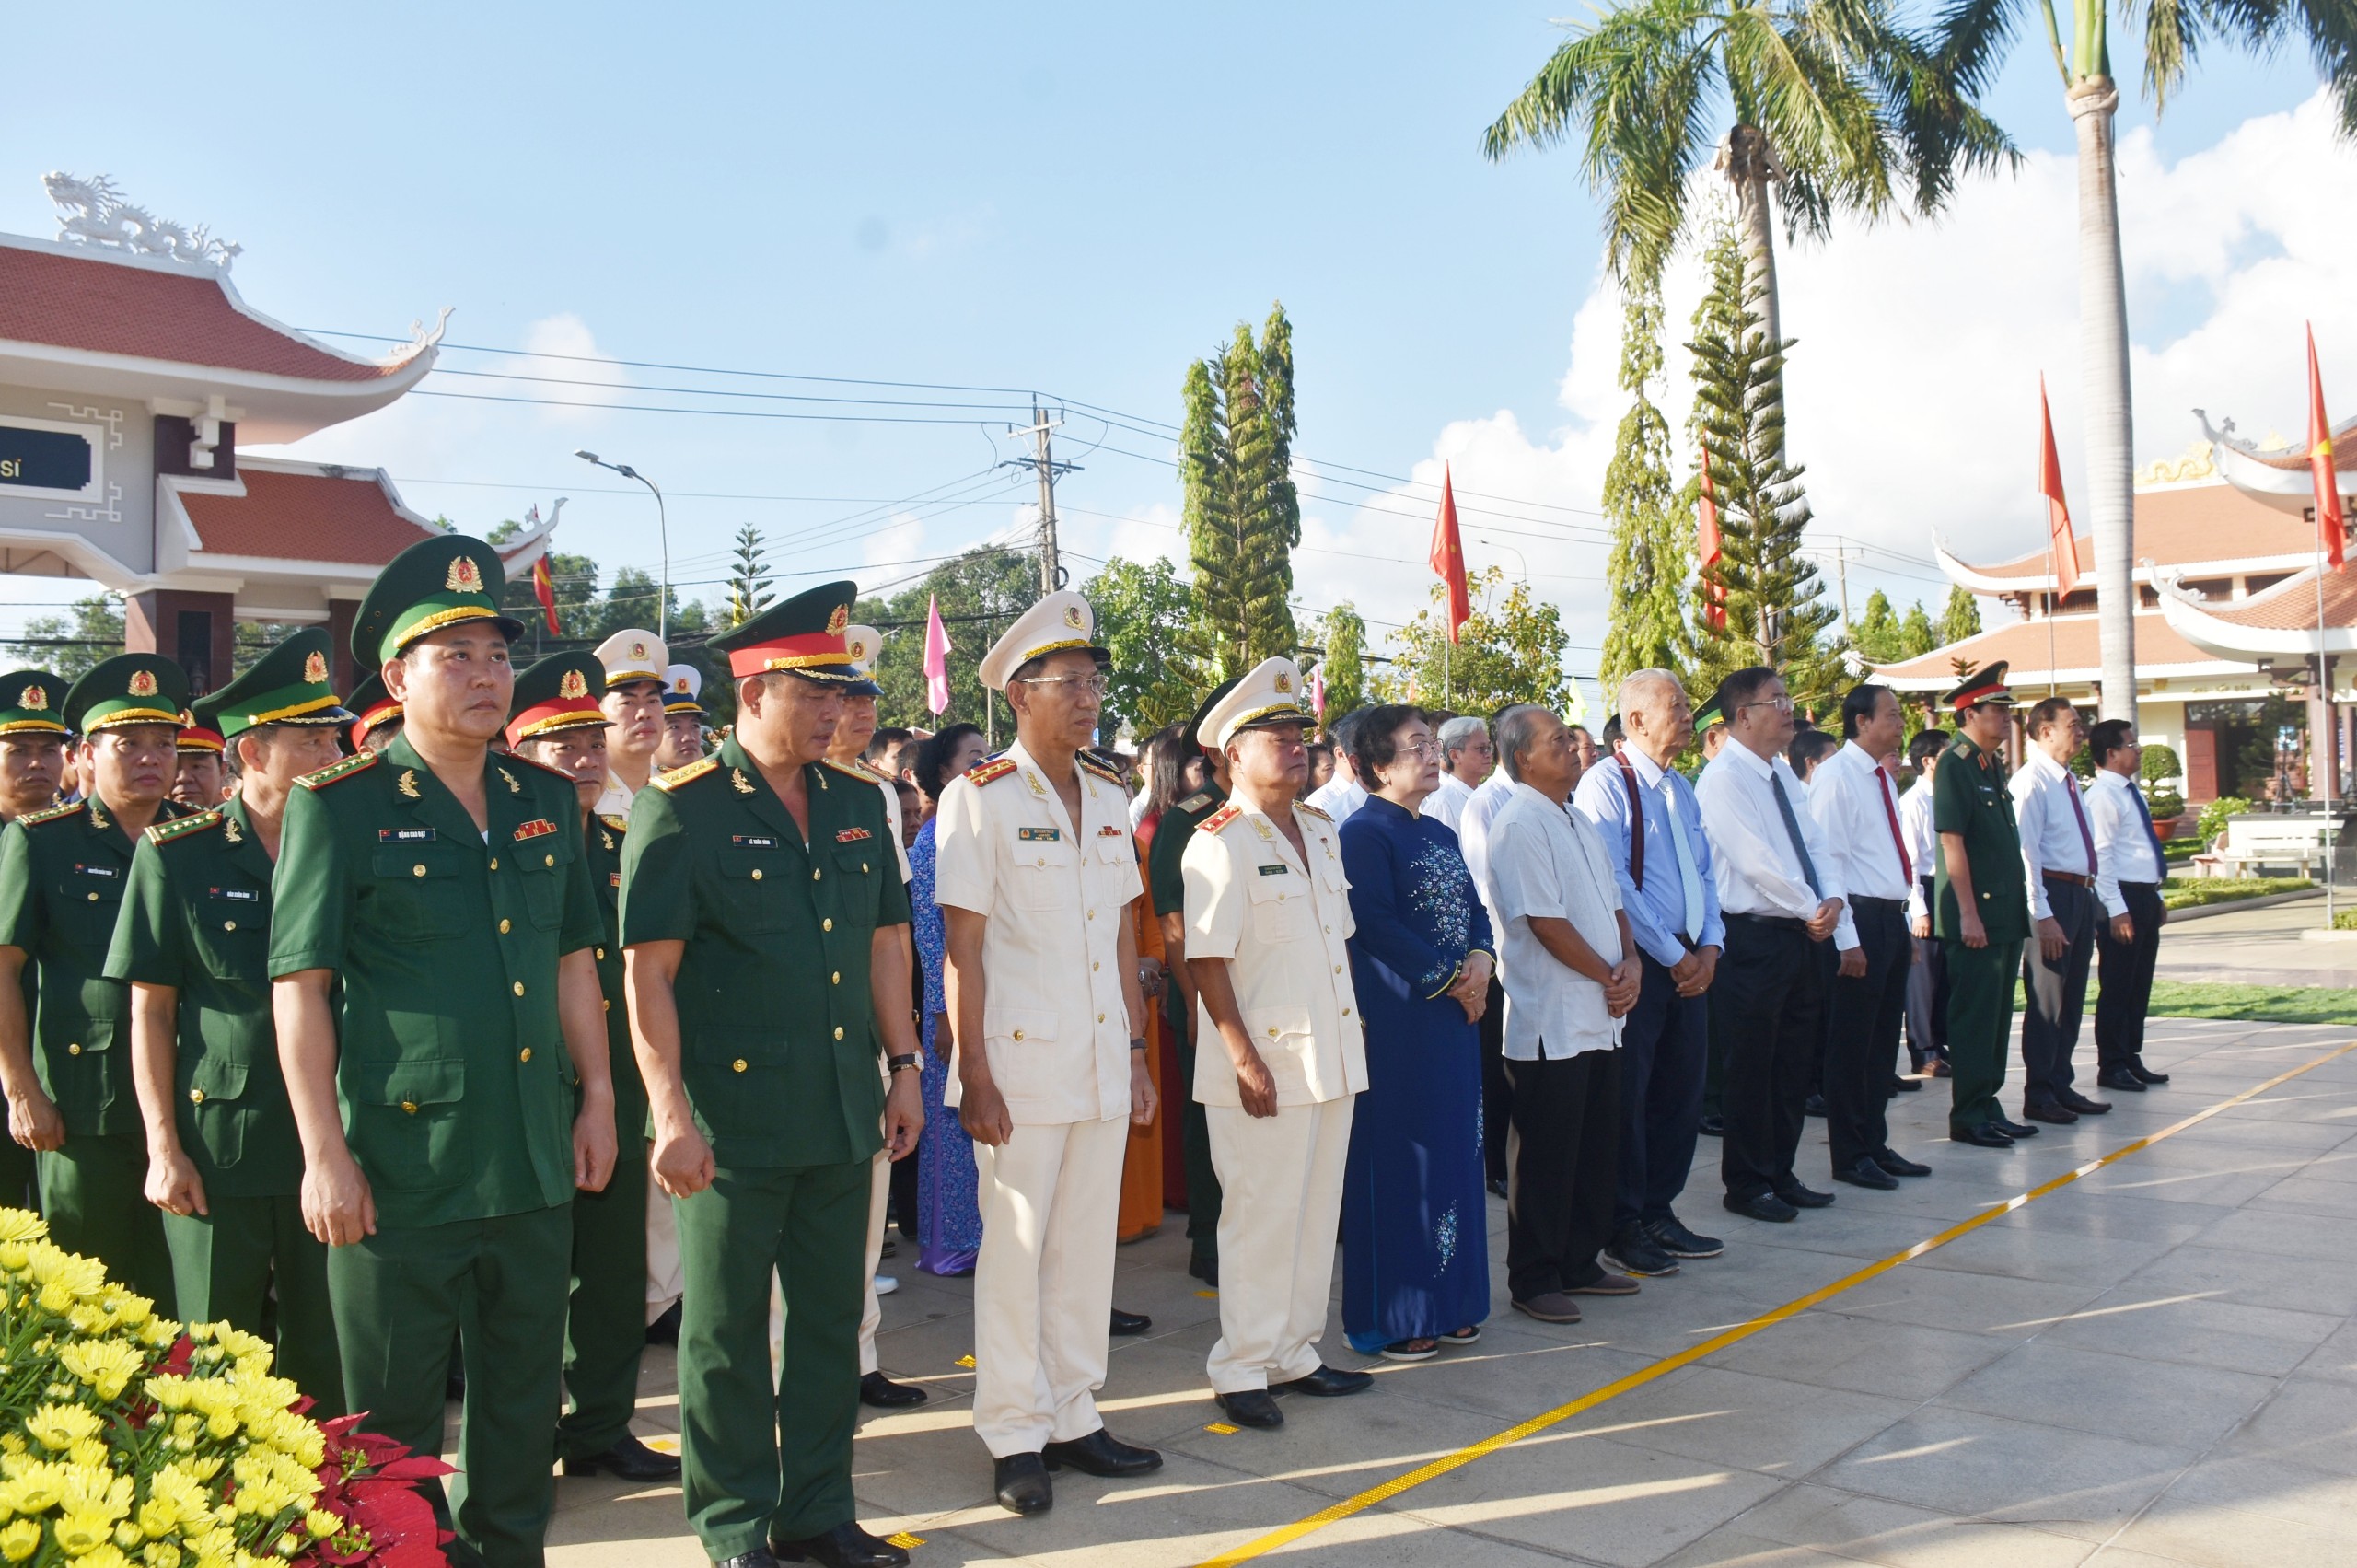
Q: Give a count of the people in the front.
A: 12